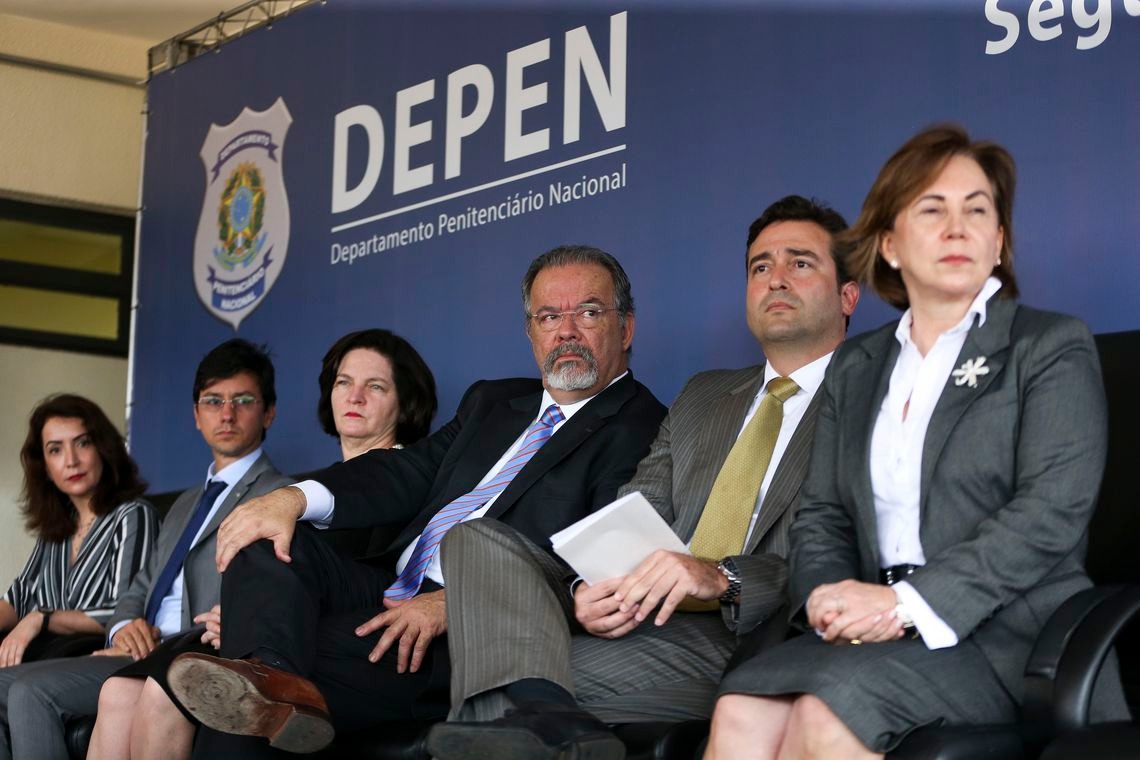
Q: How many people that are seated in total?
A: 6